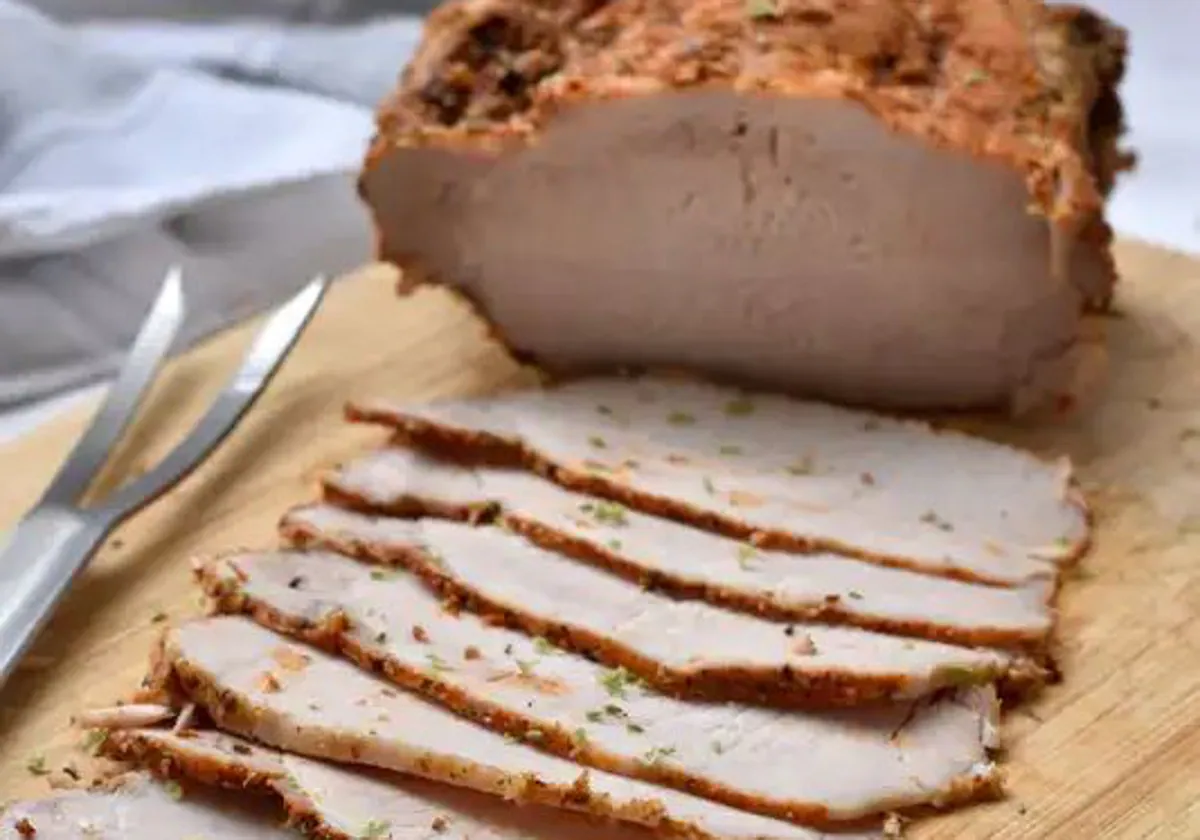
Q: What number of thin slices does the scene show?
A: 7